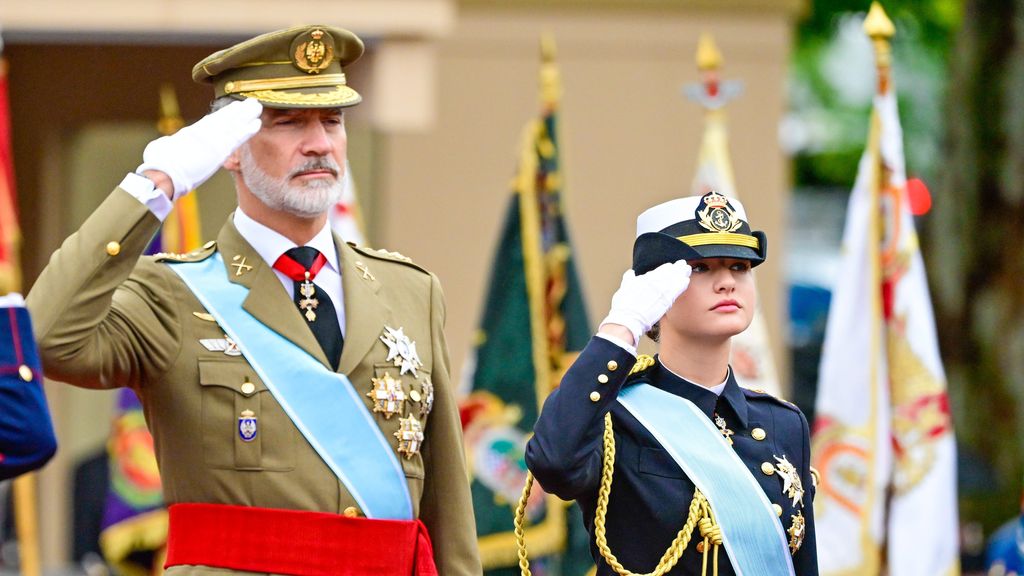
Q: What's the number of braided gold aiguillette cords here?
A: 2